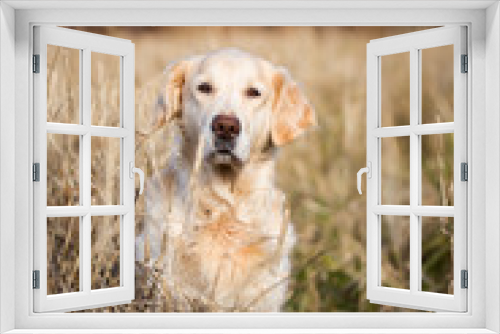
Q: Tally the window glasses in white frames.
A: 12